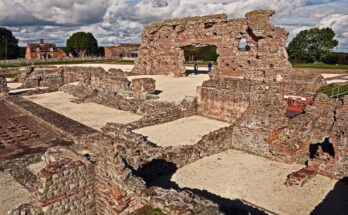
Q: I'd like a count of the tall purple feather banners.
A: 0